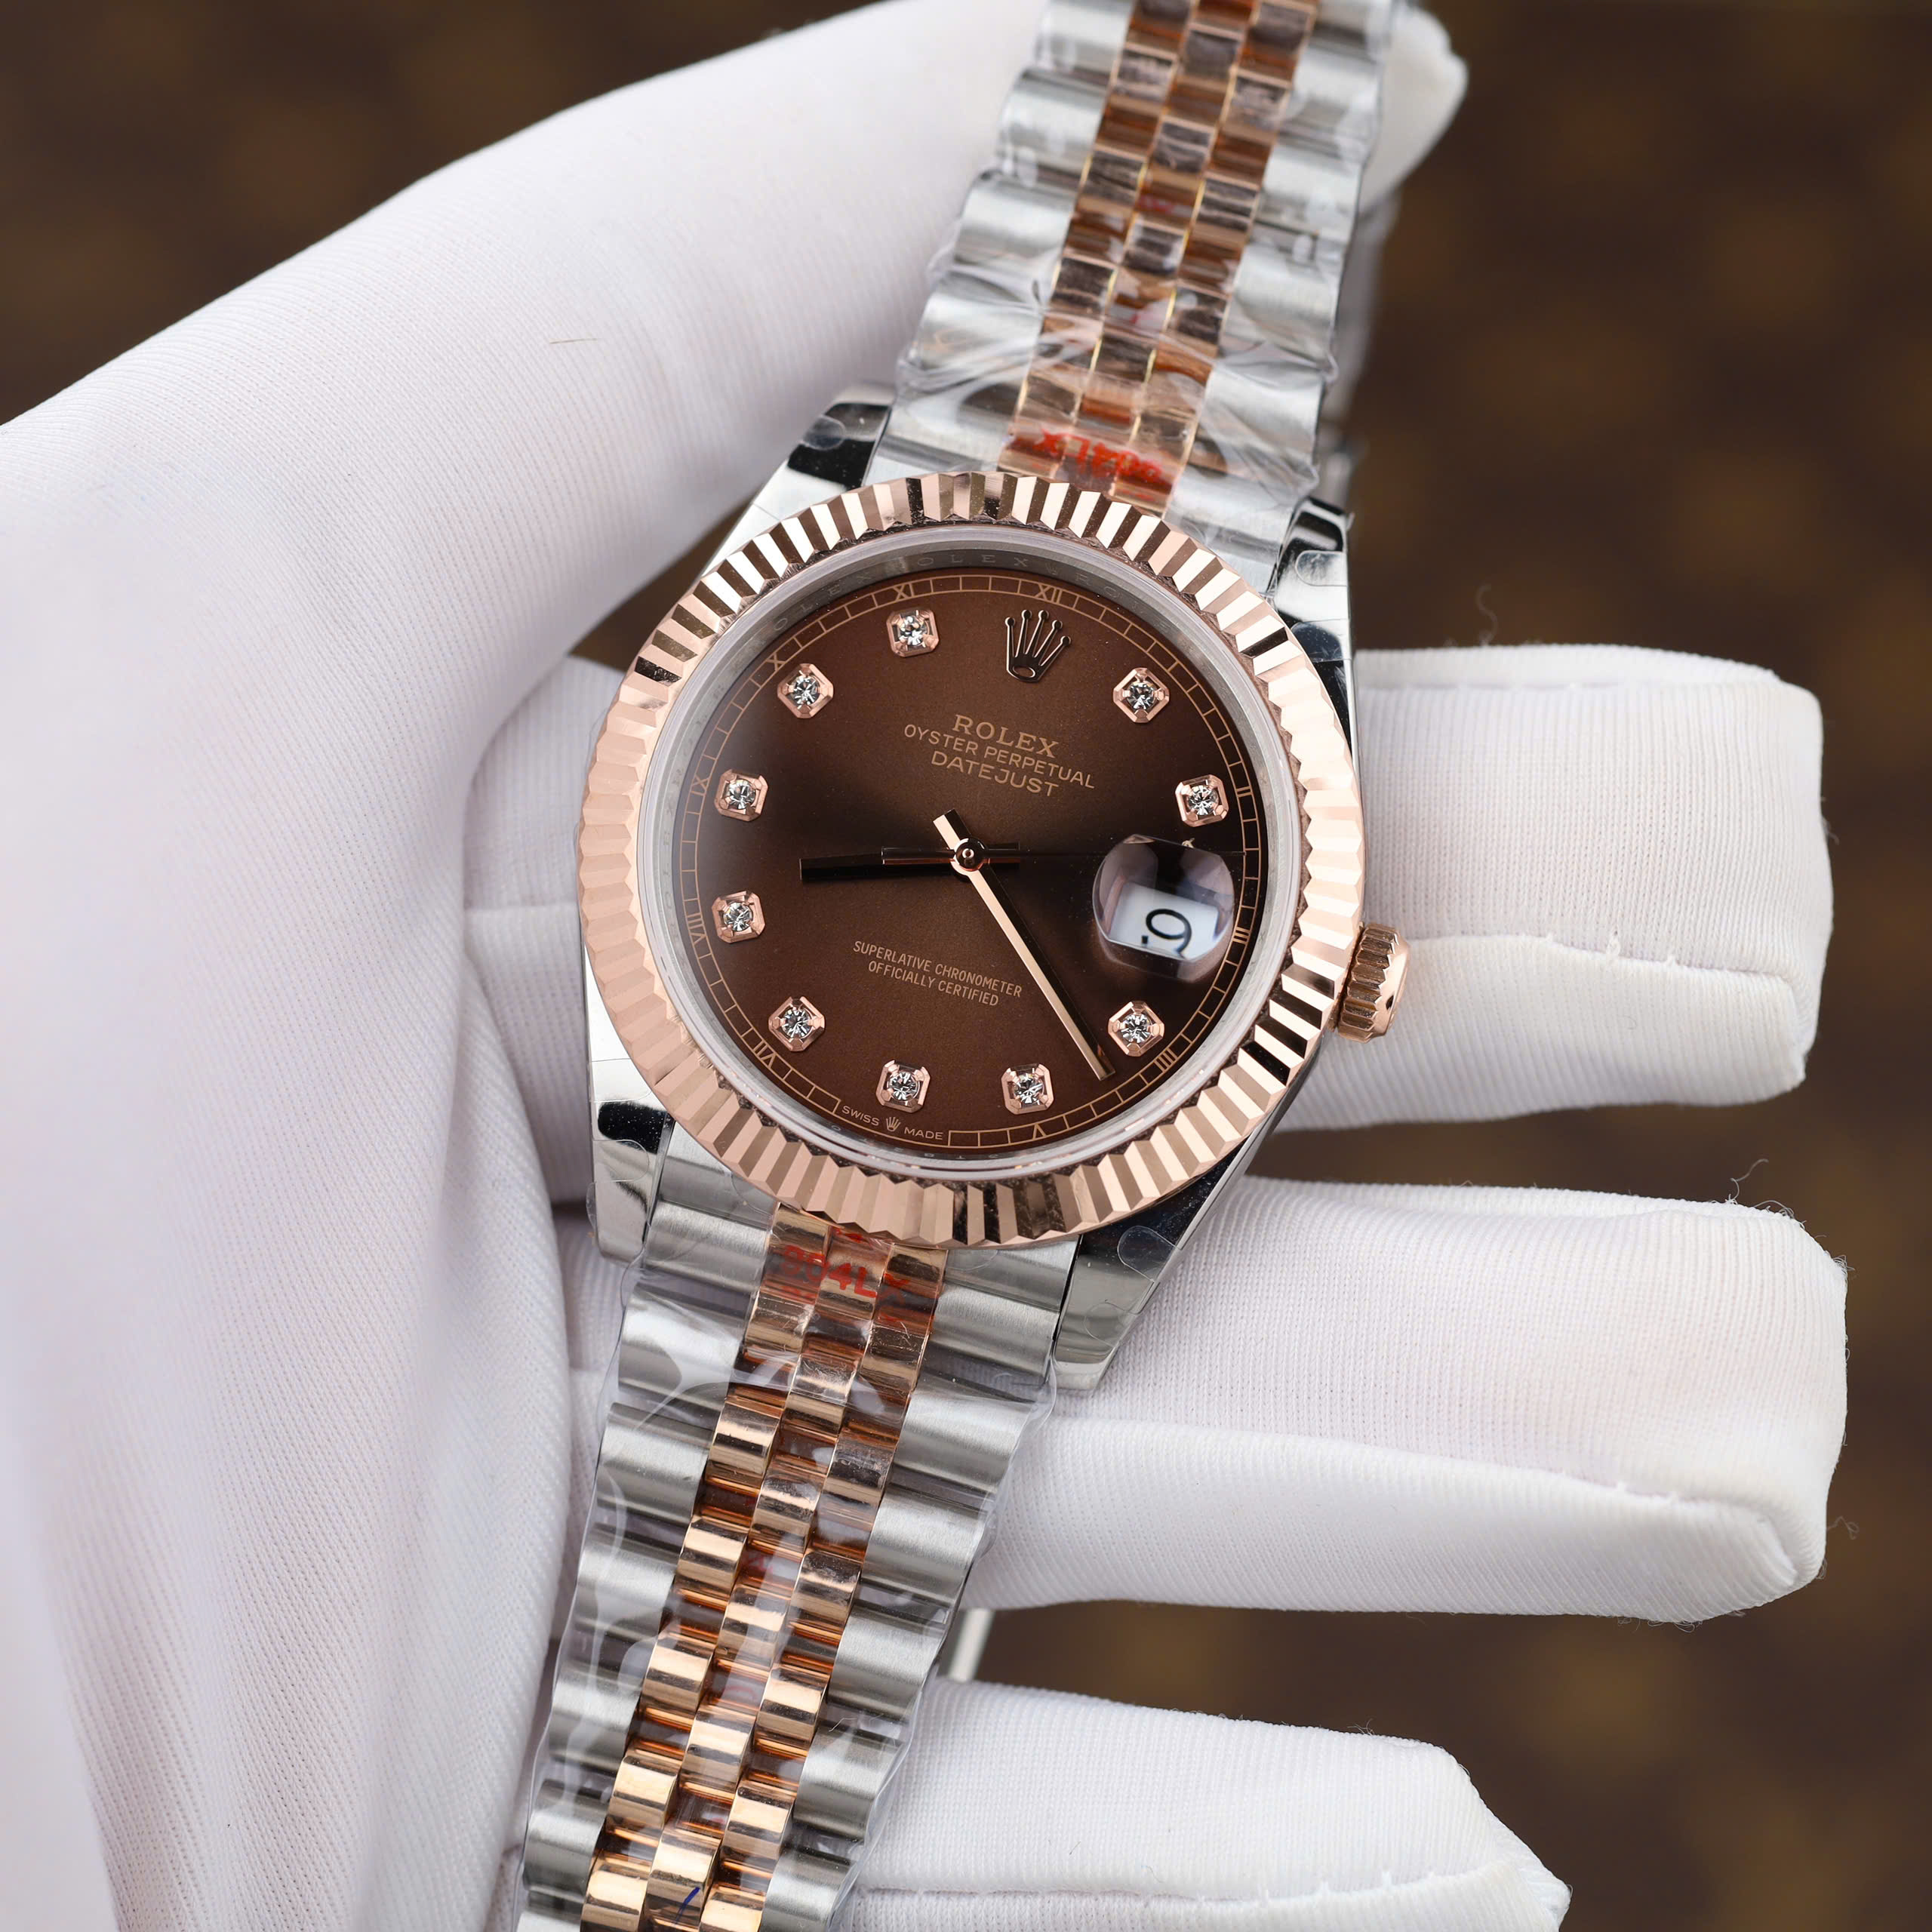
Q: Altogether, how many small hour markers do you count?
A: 10